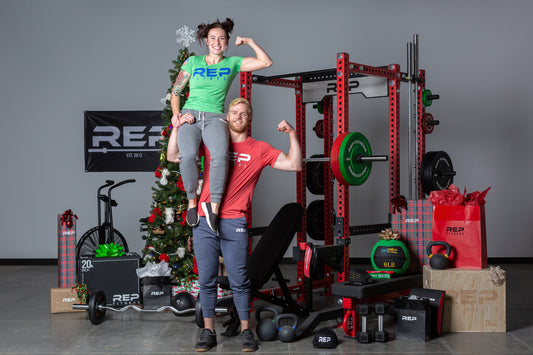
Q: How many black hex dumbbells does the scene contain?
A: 2